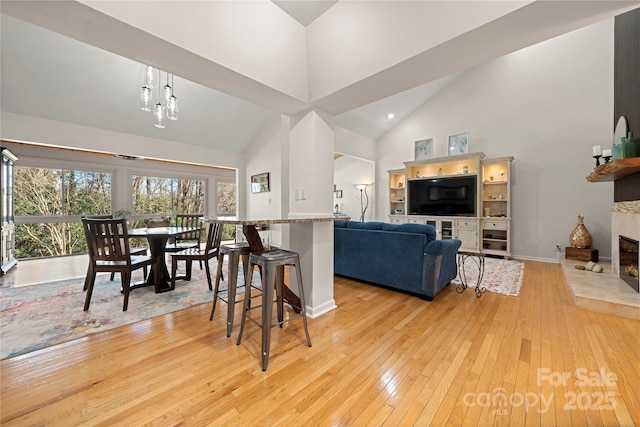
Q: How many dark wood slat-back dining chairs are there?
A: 4